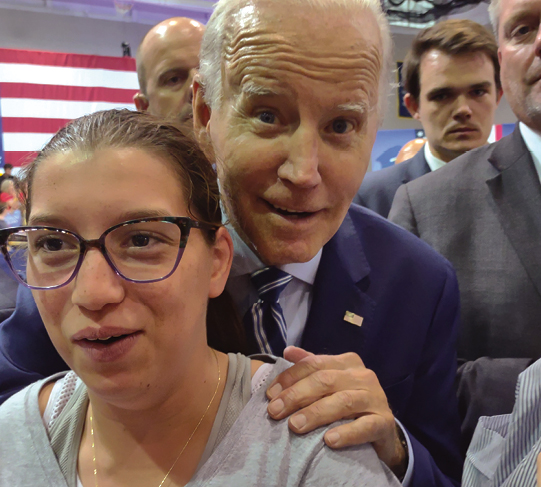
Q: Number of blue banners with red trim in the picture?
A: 0